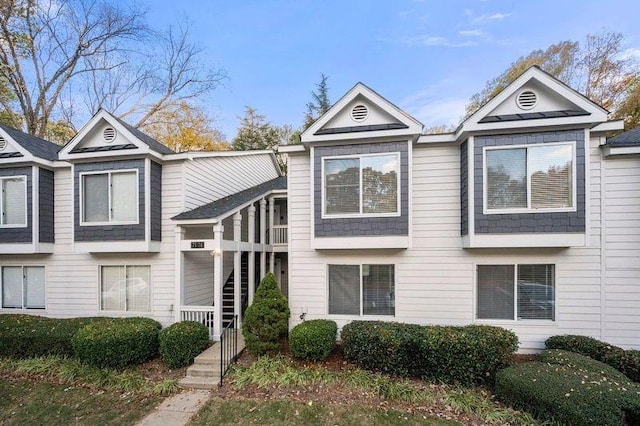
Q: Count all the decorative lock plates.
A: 0